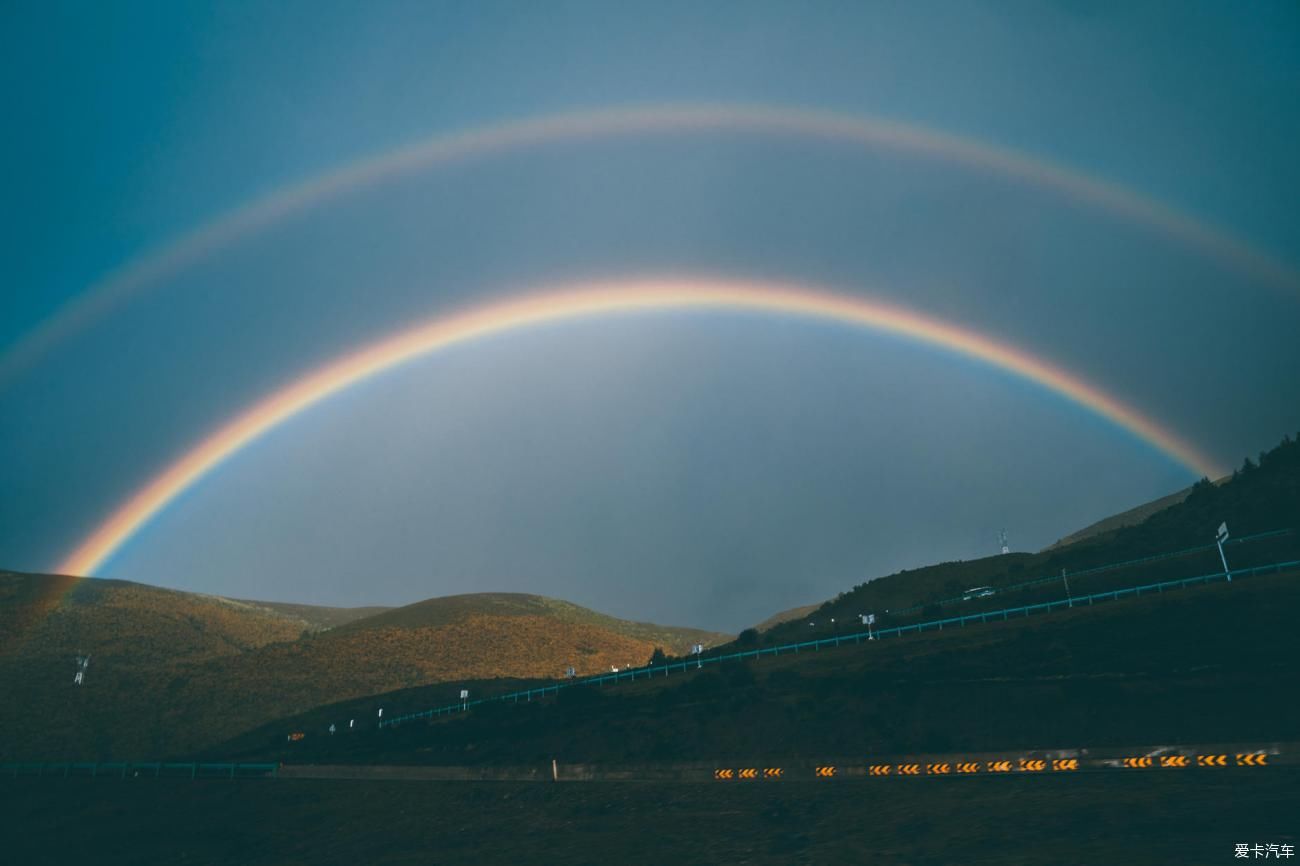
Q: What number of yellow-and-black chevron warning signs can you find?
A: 15